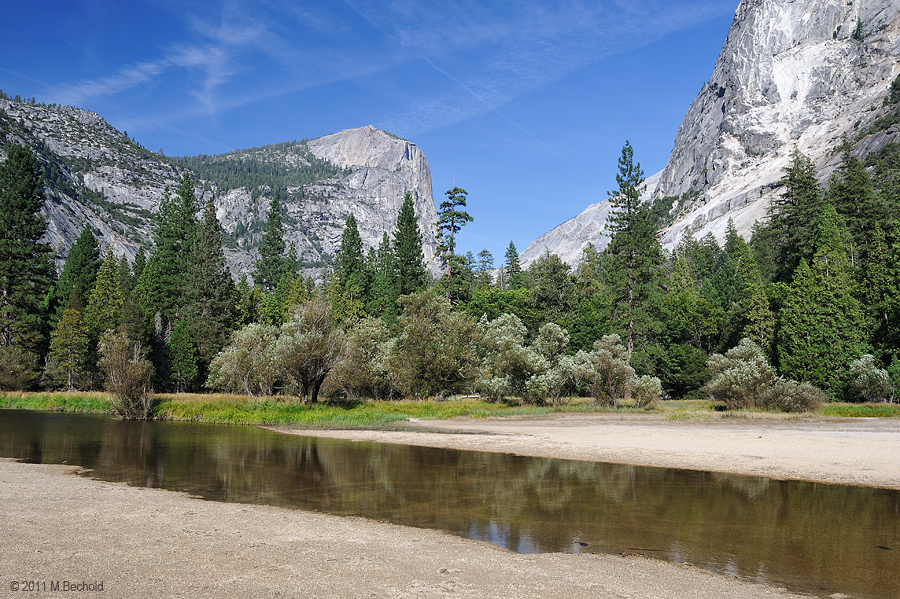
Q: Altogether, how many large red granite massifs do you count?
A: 0